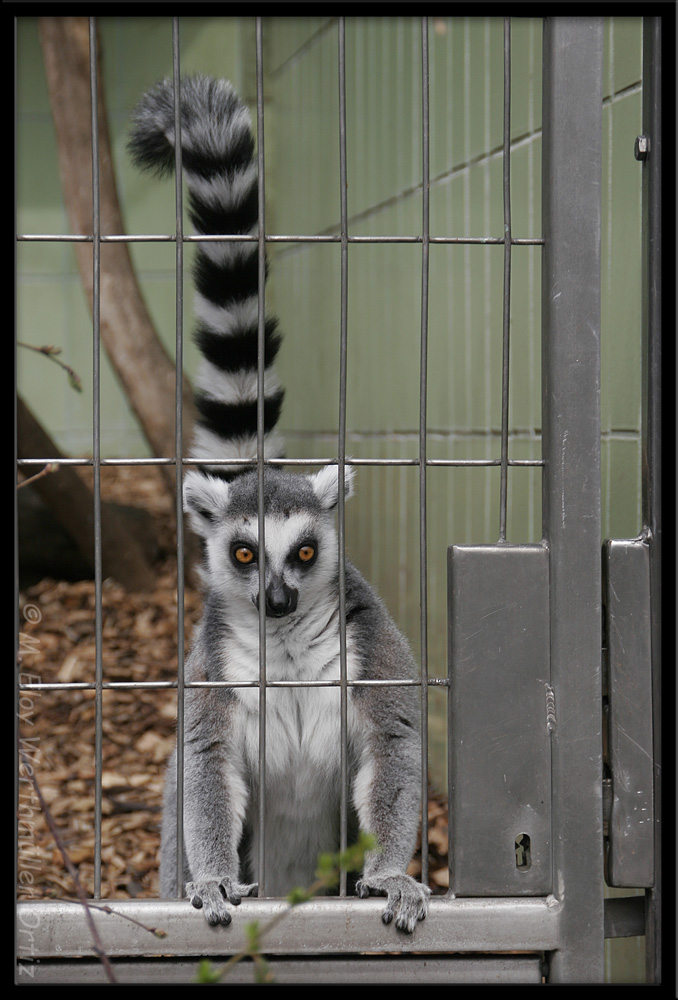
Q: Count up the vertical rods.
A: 6